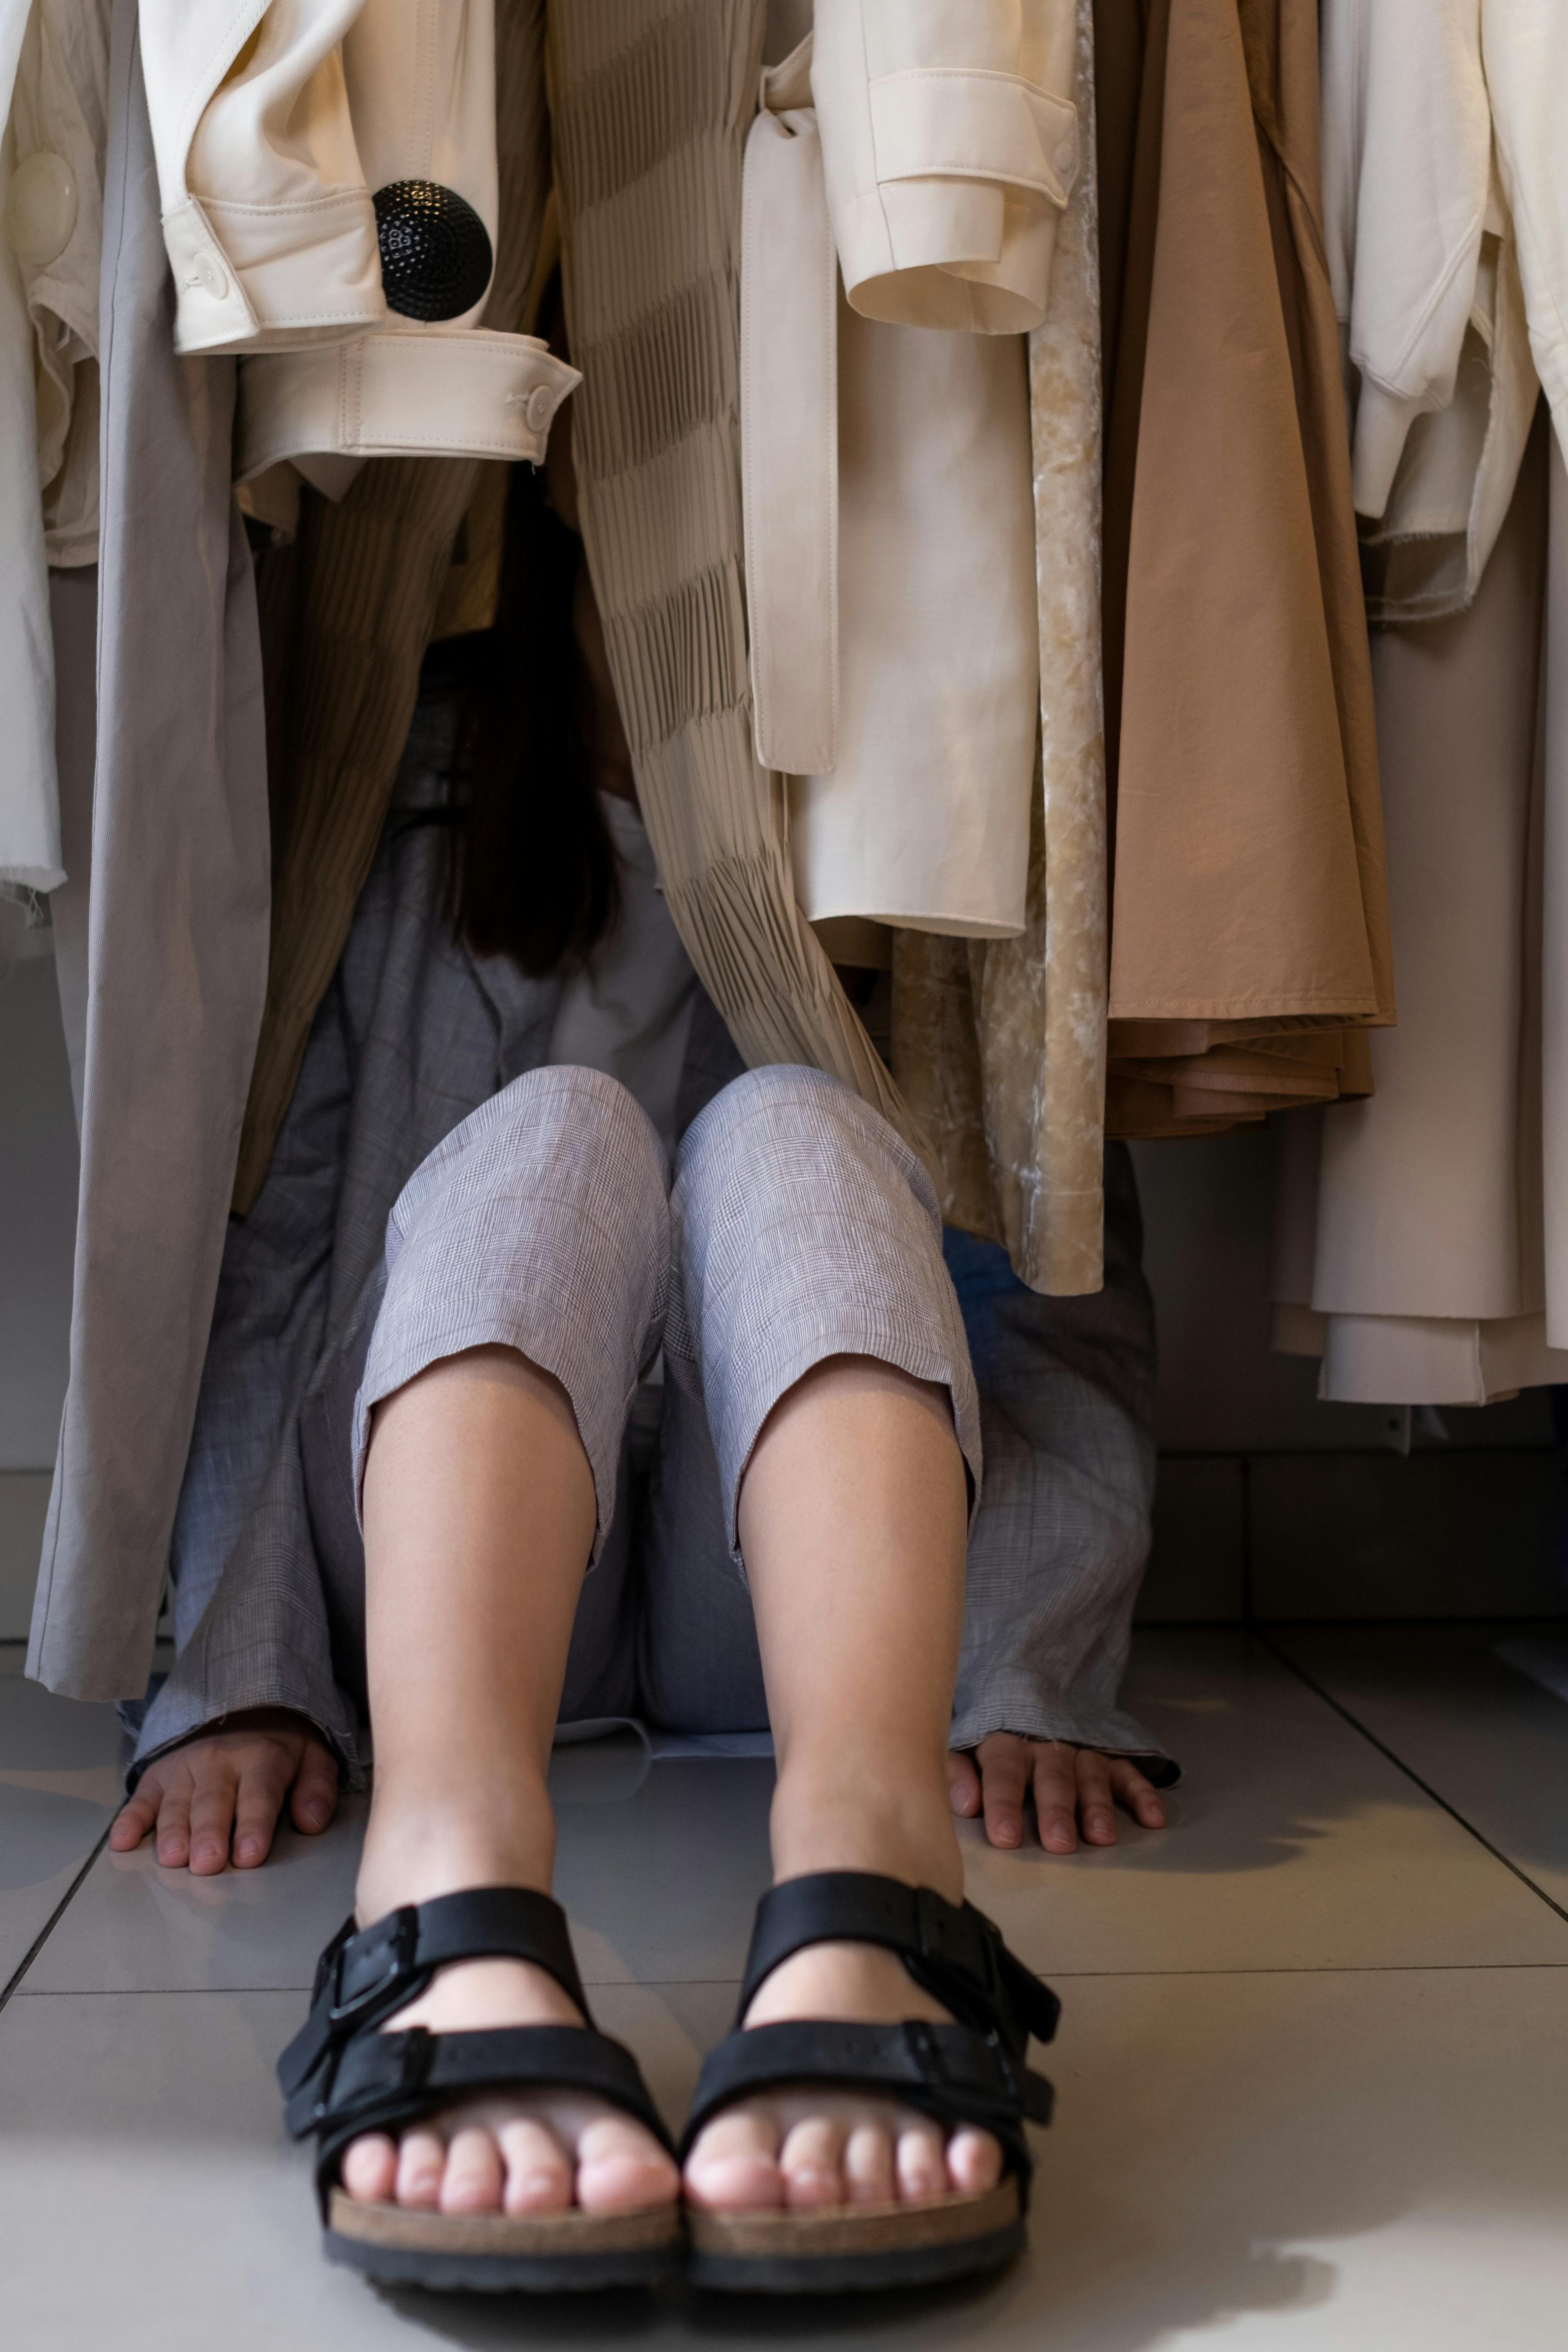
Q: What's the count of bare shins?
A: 2